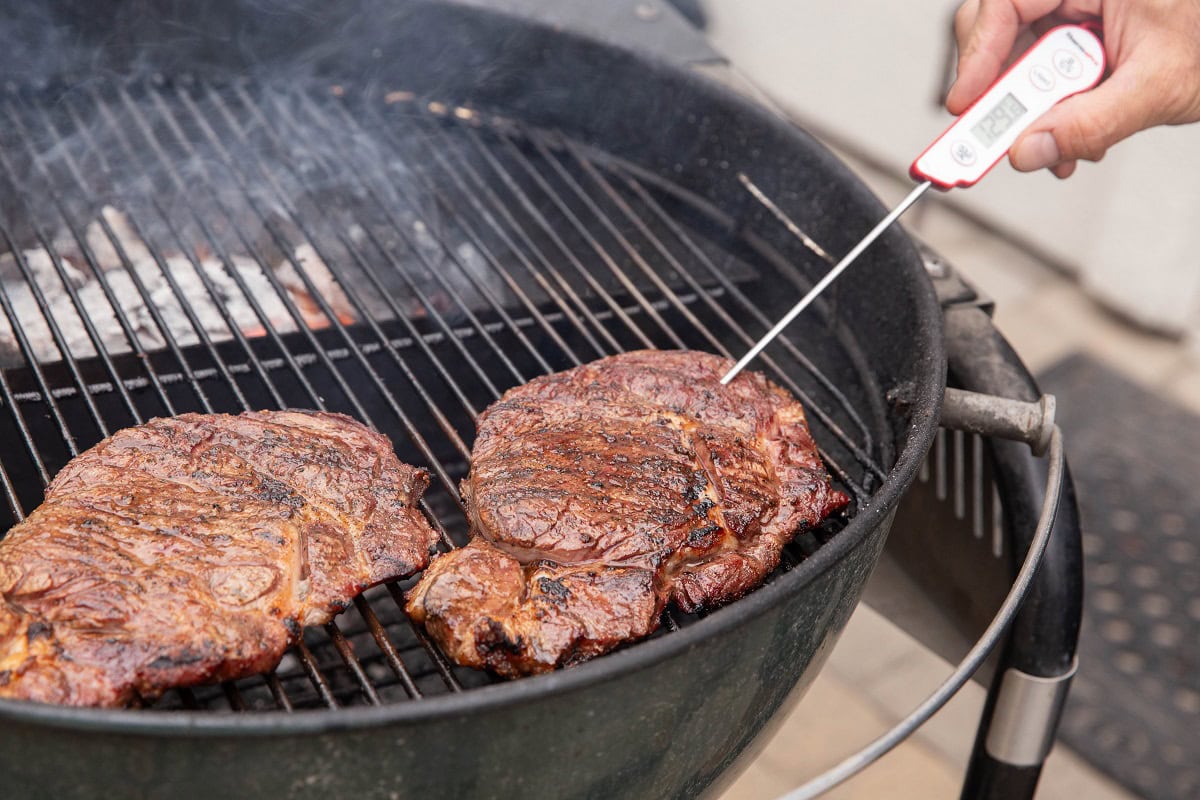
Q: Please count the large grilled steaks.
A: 2